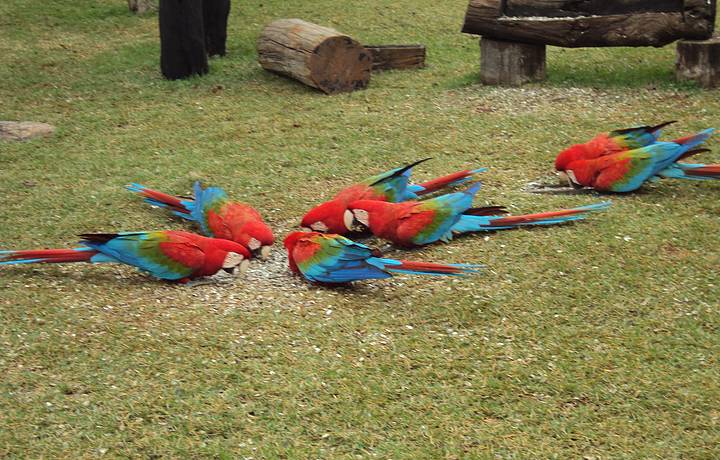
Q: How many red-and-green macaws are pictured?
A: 7